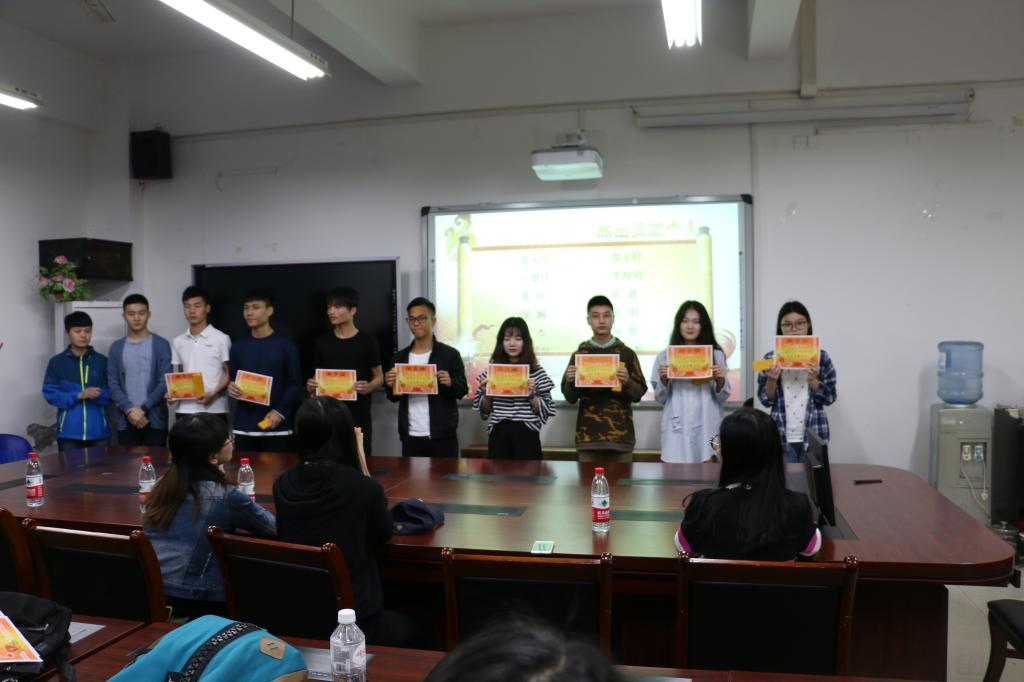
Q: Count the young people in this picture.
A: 14